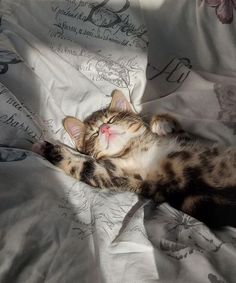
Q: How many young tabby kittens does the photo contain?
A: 1